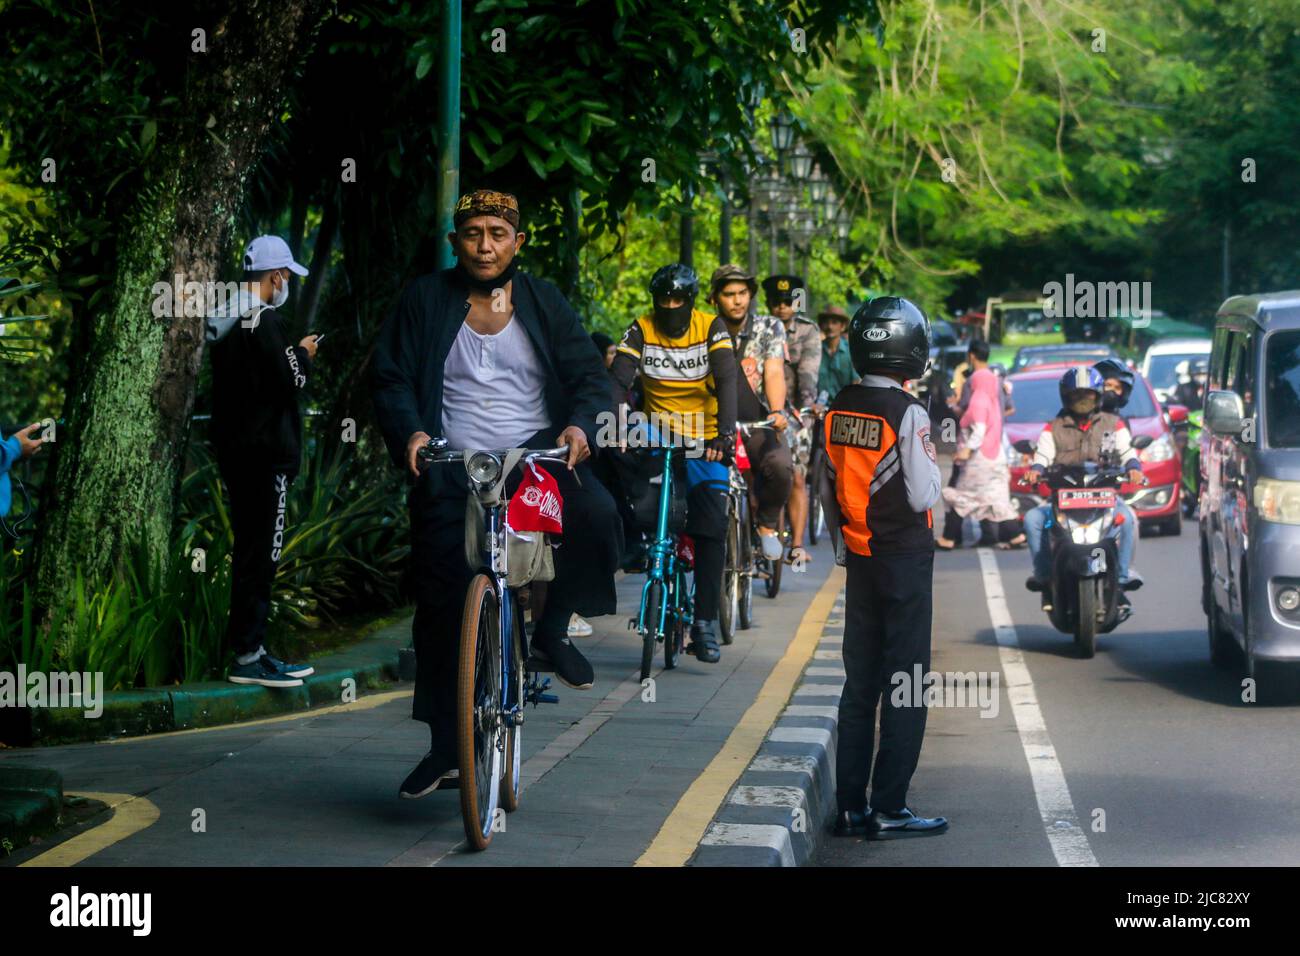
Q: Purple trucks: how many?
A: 0